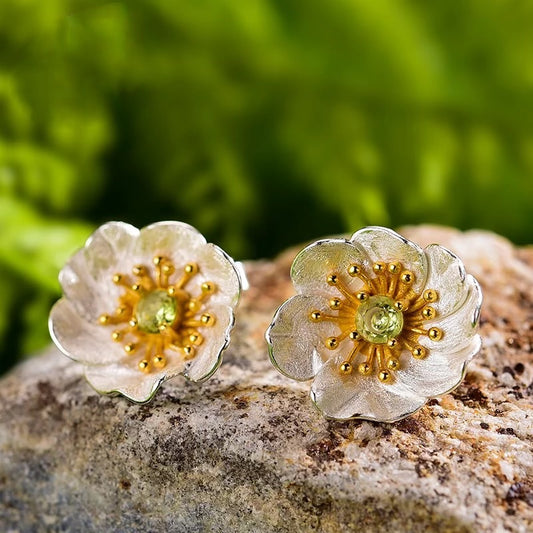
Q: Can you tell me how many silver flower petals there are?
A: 12